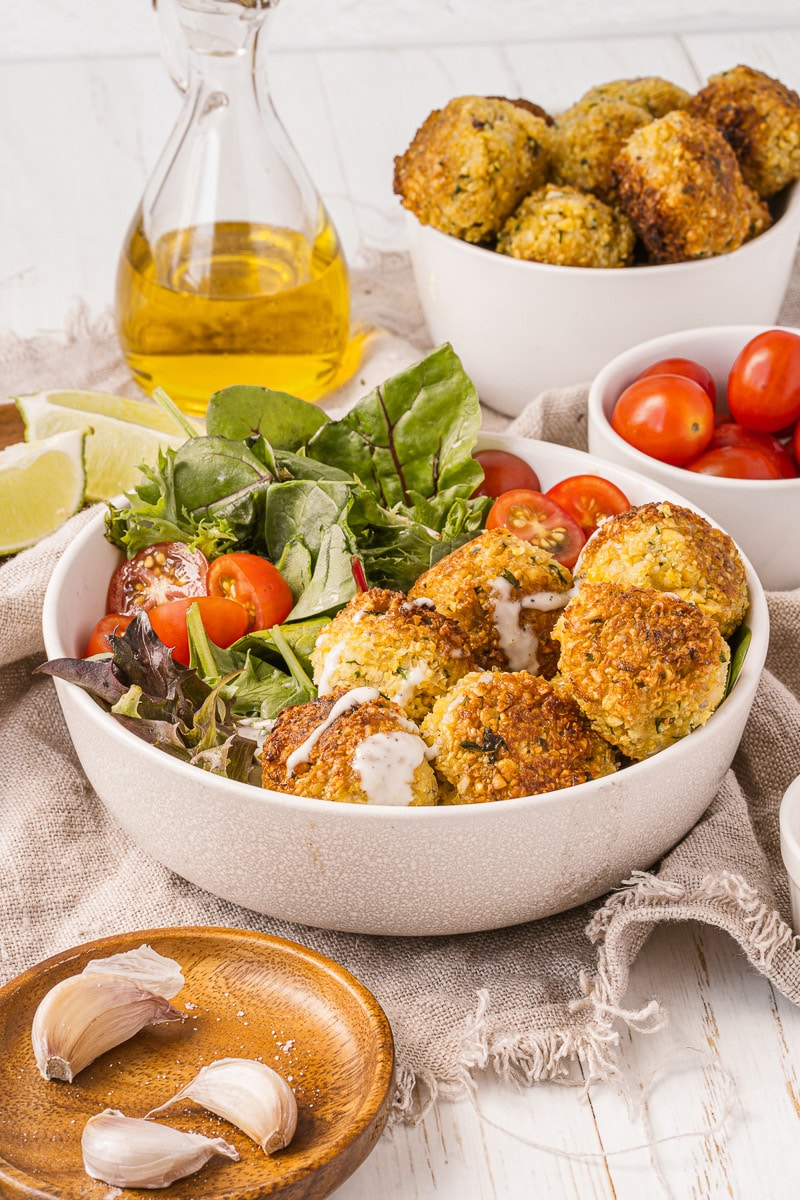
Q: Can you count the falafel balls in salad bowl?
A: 6